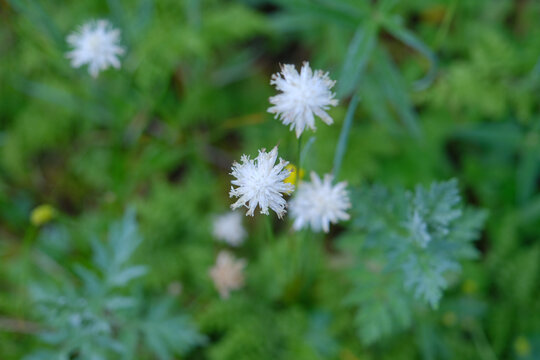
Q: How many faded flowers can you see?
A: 1